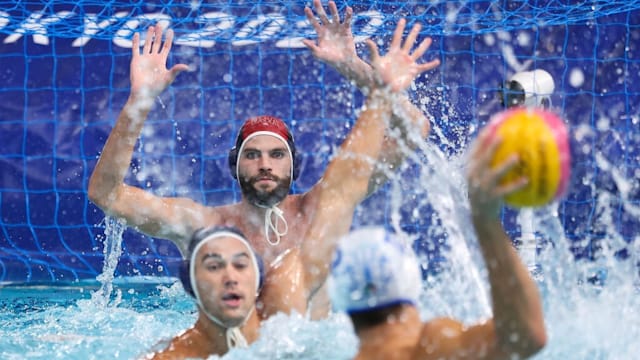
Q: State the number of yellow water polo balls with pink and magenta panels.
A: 1